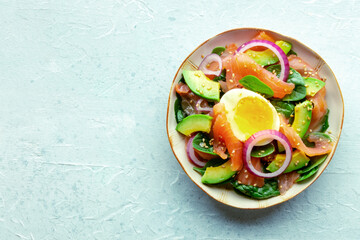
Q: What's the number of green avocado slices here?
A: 7